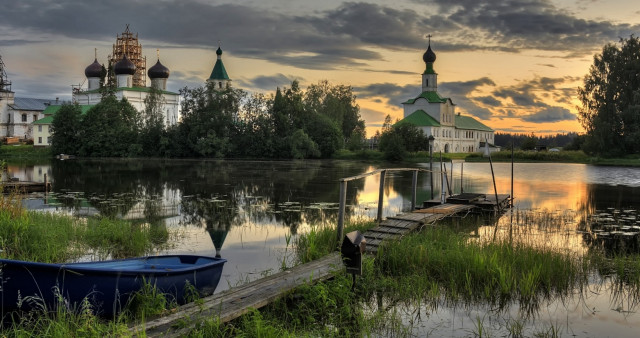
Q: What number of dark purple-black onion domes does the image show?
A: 3